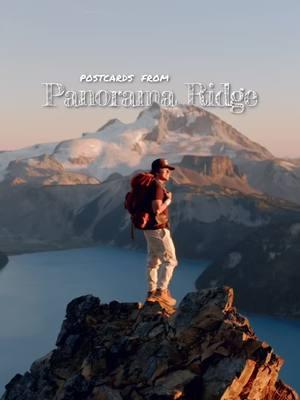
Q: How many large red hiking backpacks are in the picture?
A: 1